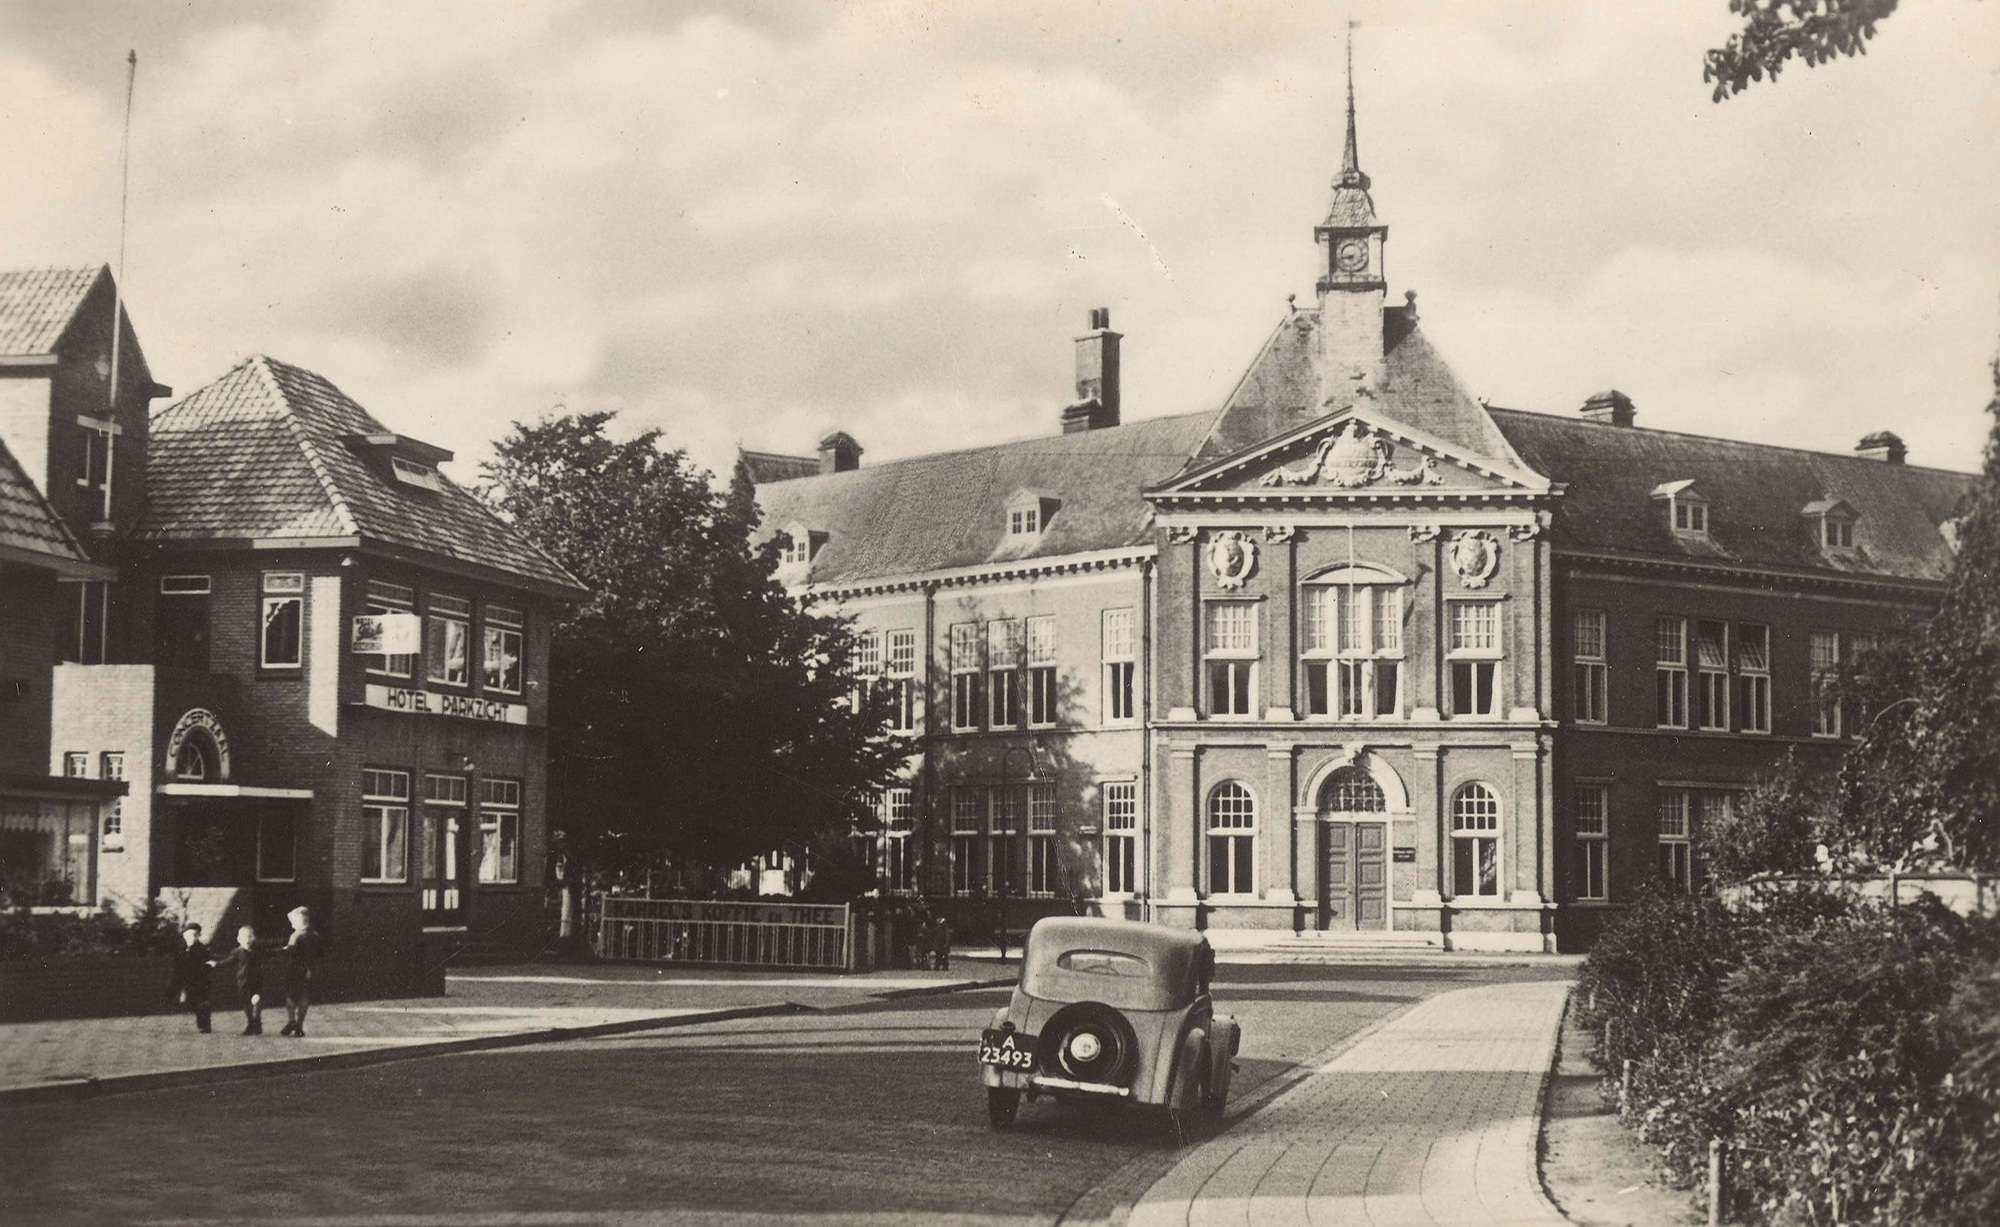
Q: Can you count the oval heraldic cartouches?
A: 2